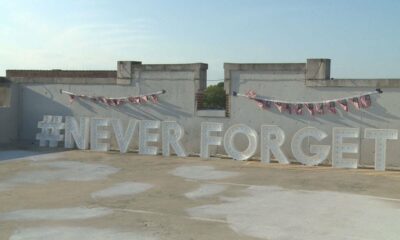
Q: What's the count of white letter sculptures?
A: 11